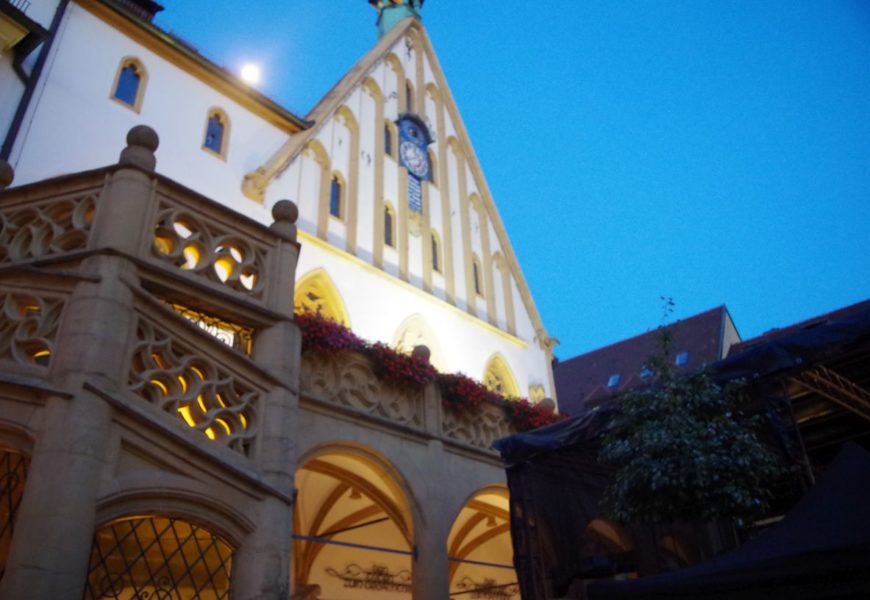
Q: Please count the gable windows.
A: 7